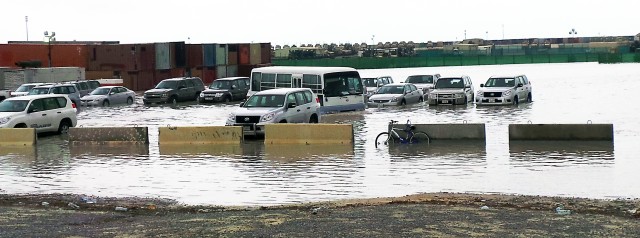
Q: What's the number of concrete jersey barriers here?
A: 6